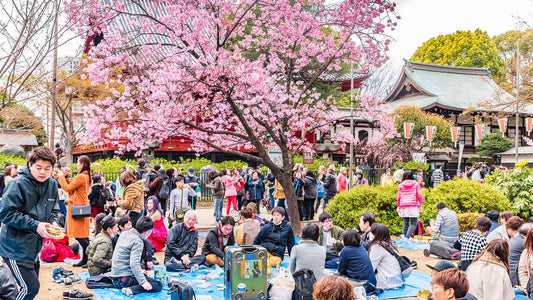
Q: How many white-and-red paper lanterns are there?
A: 6